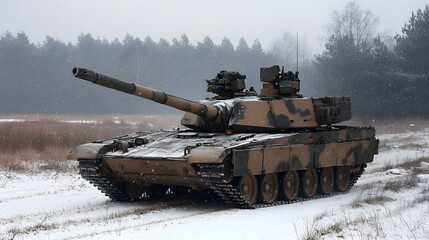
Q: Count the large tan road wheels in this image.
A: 6